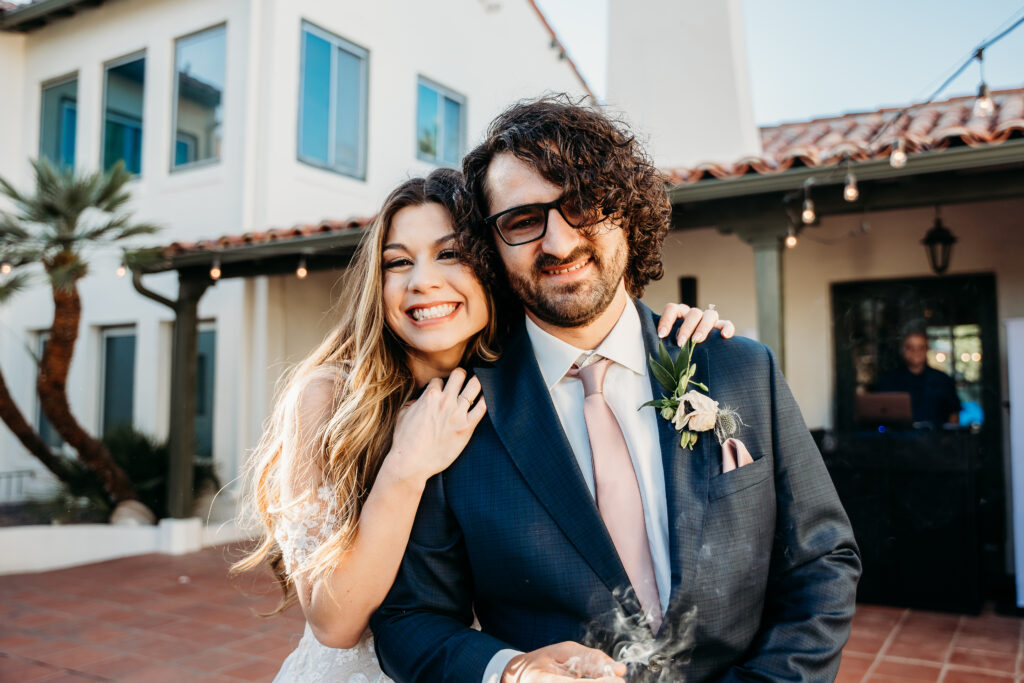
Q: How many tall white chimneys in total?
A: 1